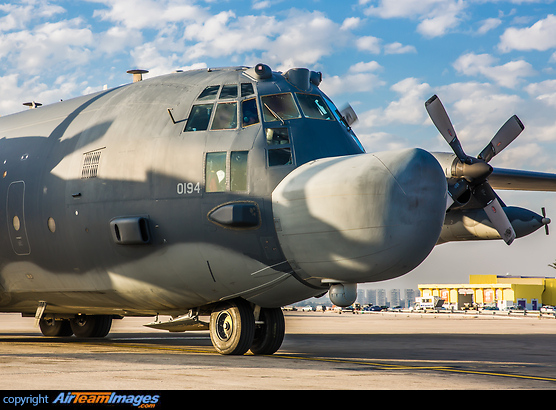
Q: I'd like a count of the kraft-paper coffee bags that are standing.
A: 0